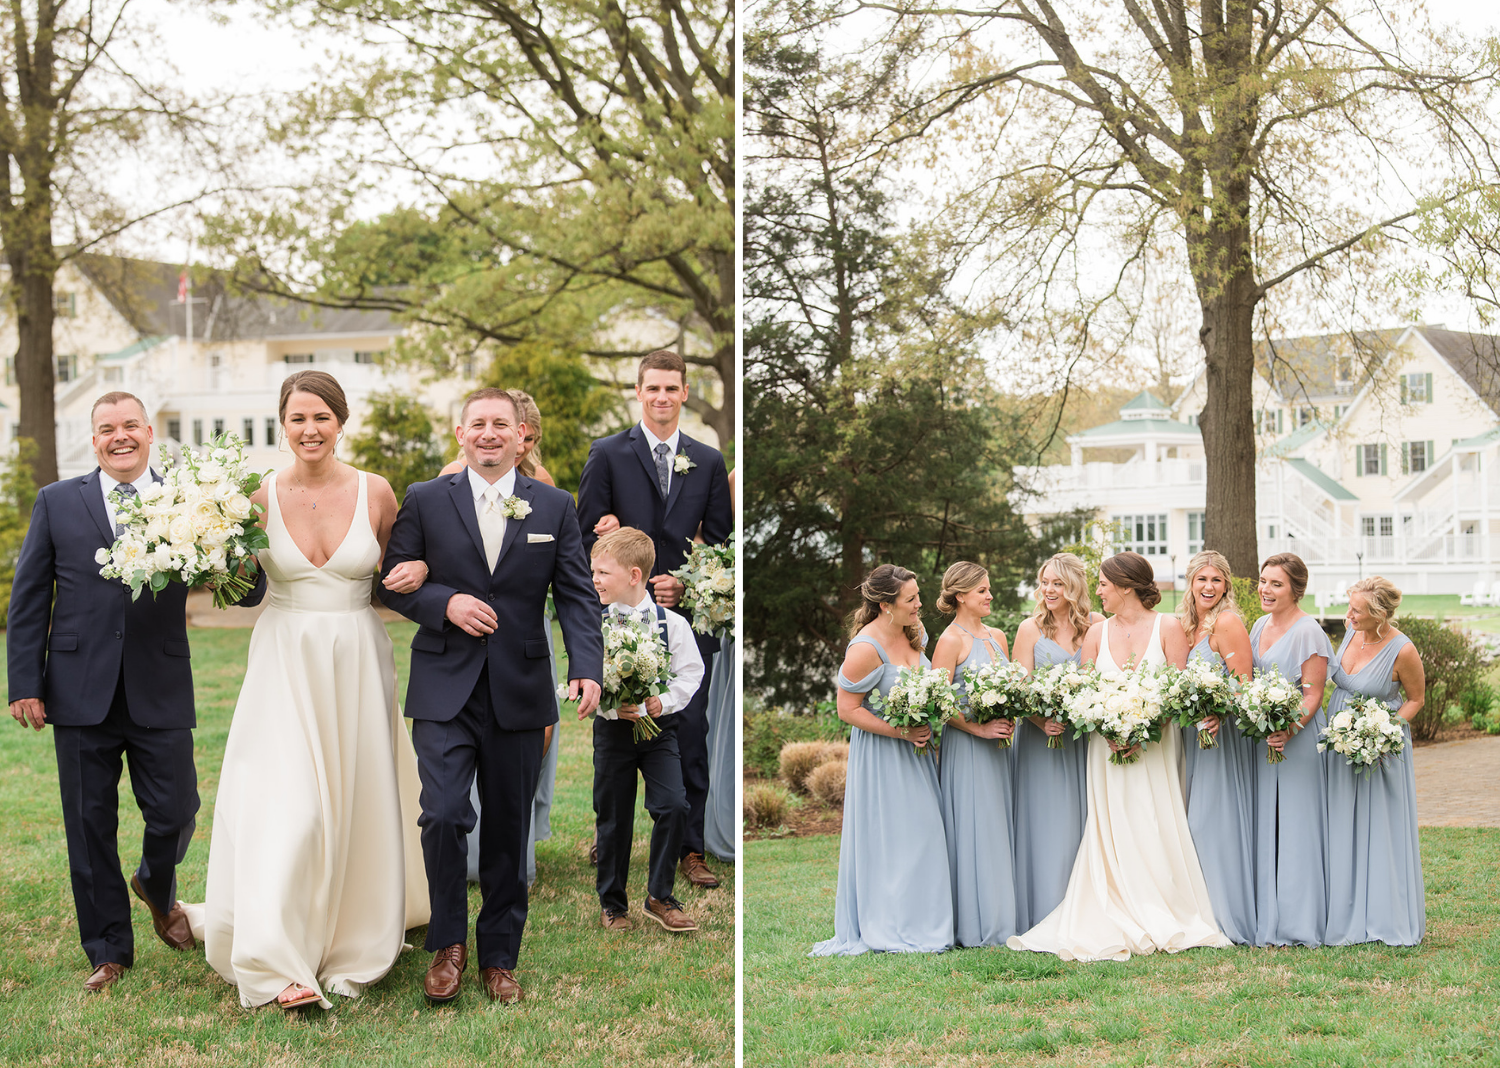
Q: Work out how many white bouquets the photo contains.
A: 10